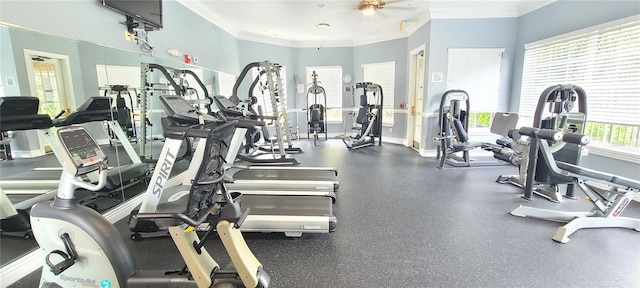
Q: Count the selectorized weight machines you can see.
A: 4